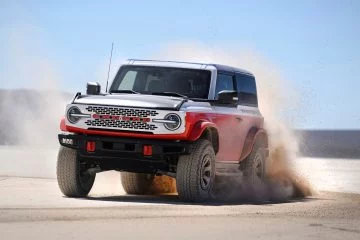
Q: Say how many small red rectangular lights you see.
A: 2